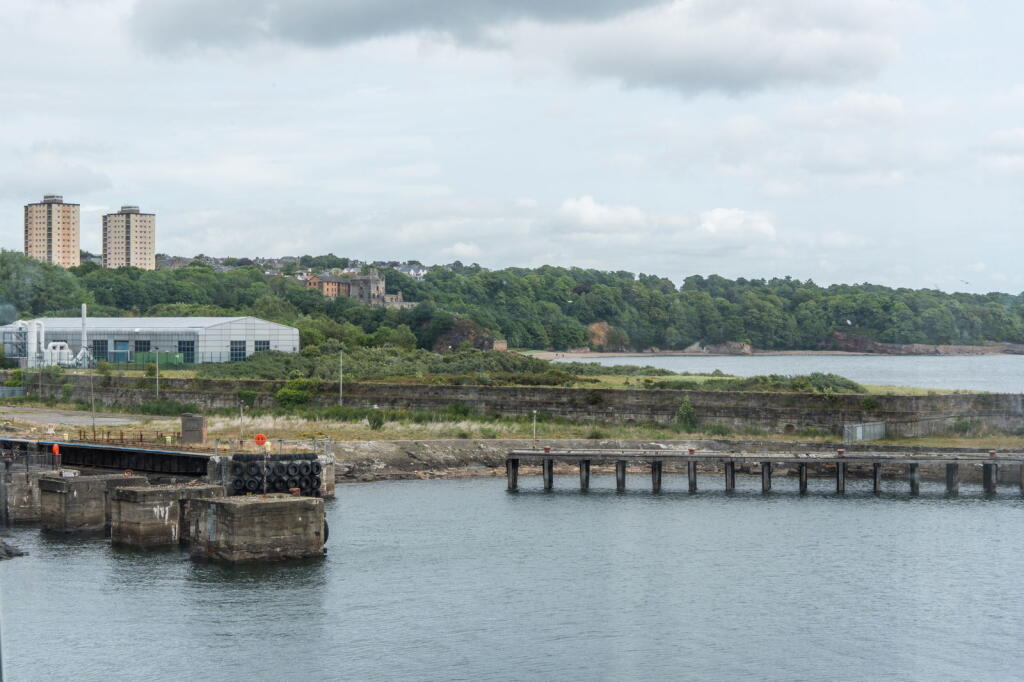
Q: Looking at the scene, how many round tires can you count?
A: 14